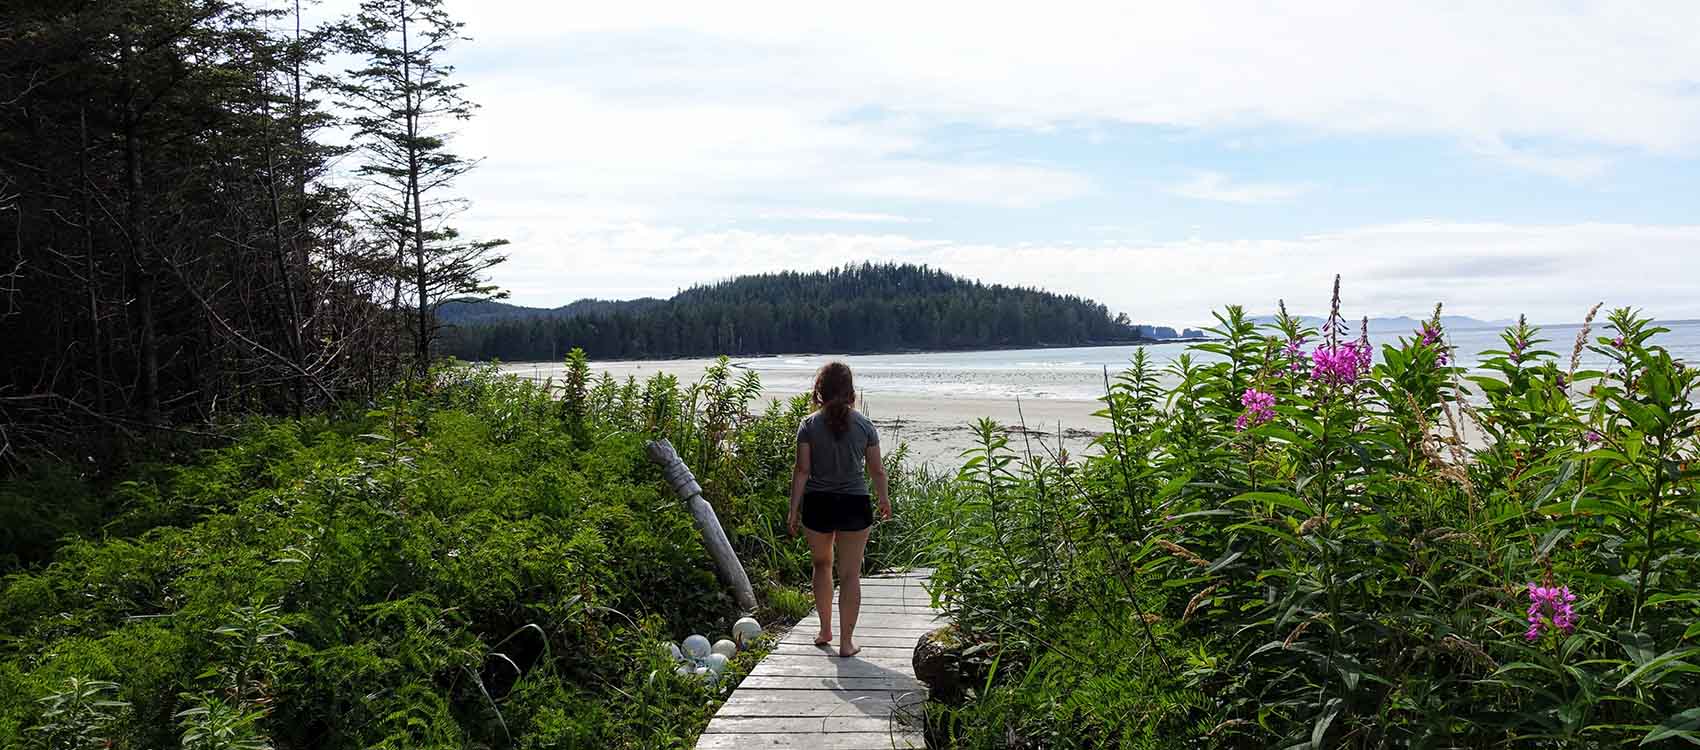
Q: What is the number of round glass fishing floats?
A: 7